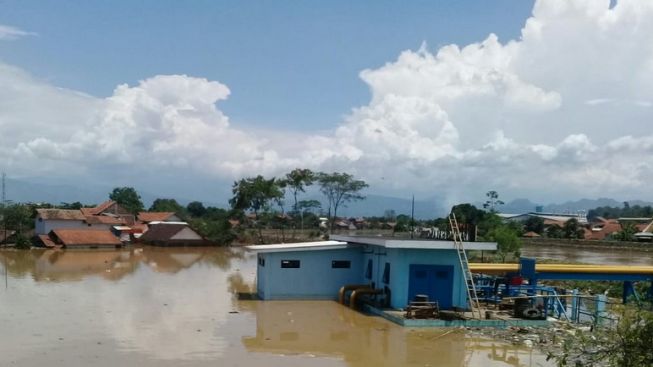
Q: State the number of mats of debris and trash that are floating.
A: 1